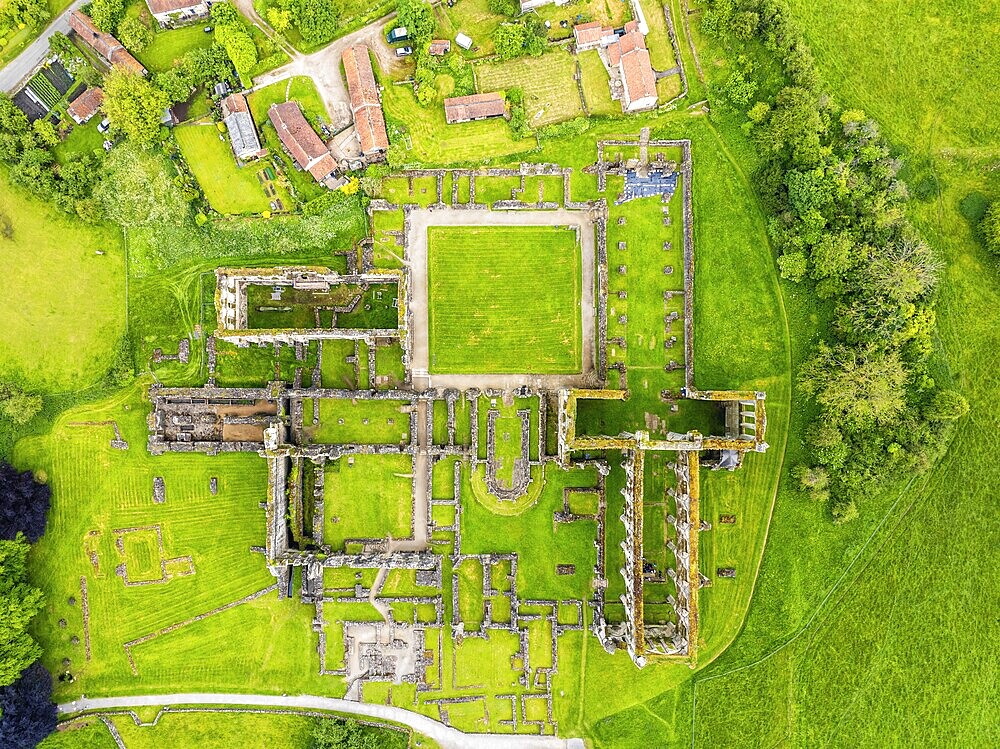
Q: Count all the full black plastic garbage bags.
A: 0